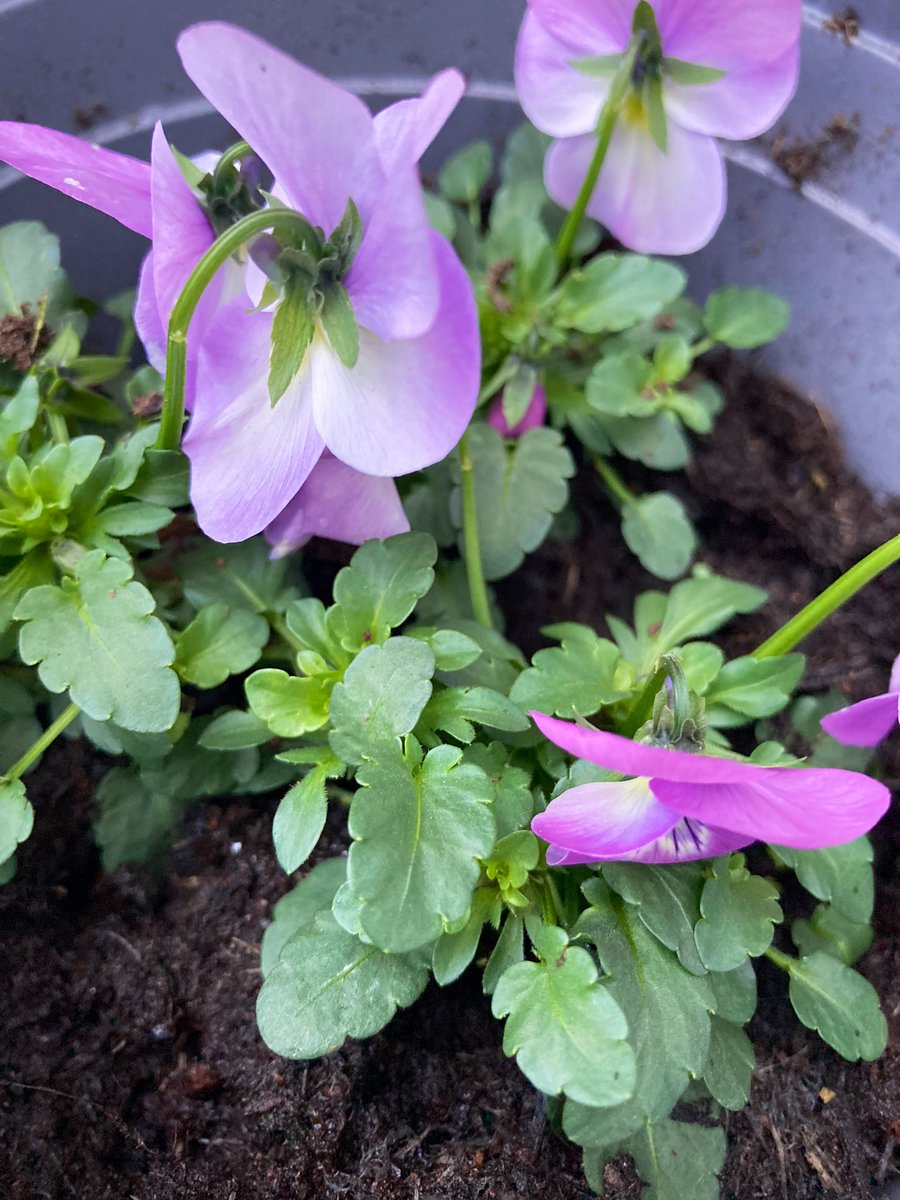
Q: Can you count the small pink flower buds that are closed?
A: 1